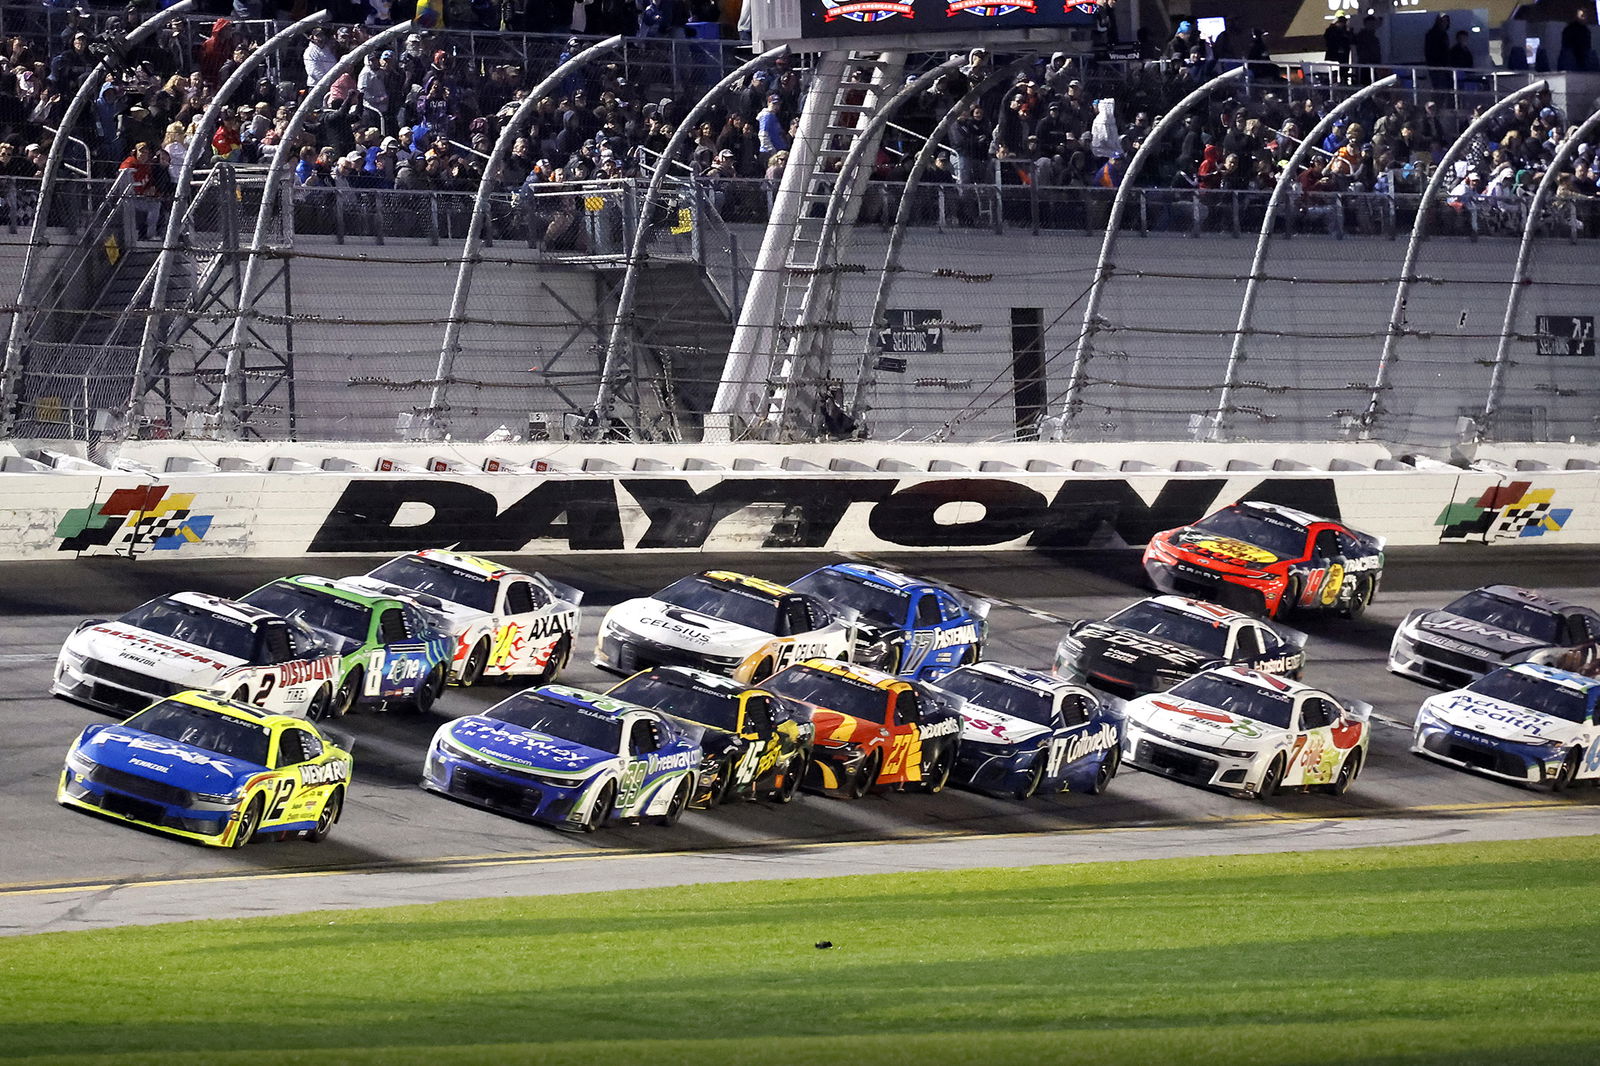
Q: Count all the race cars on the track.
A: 15